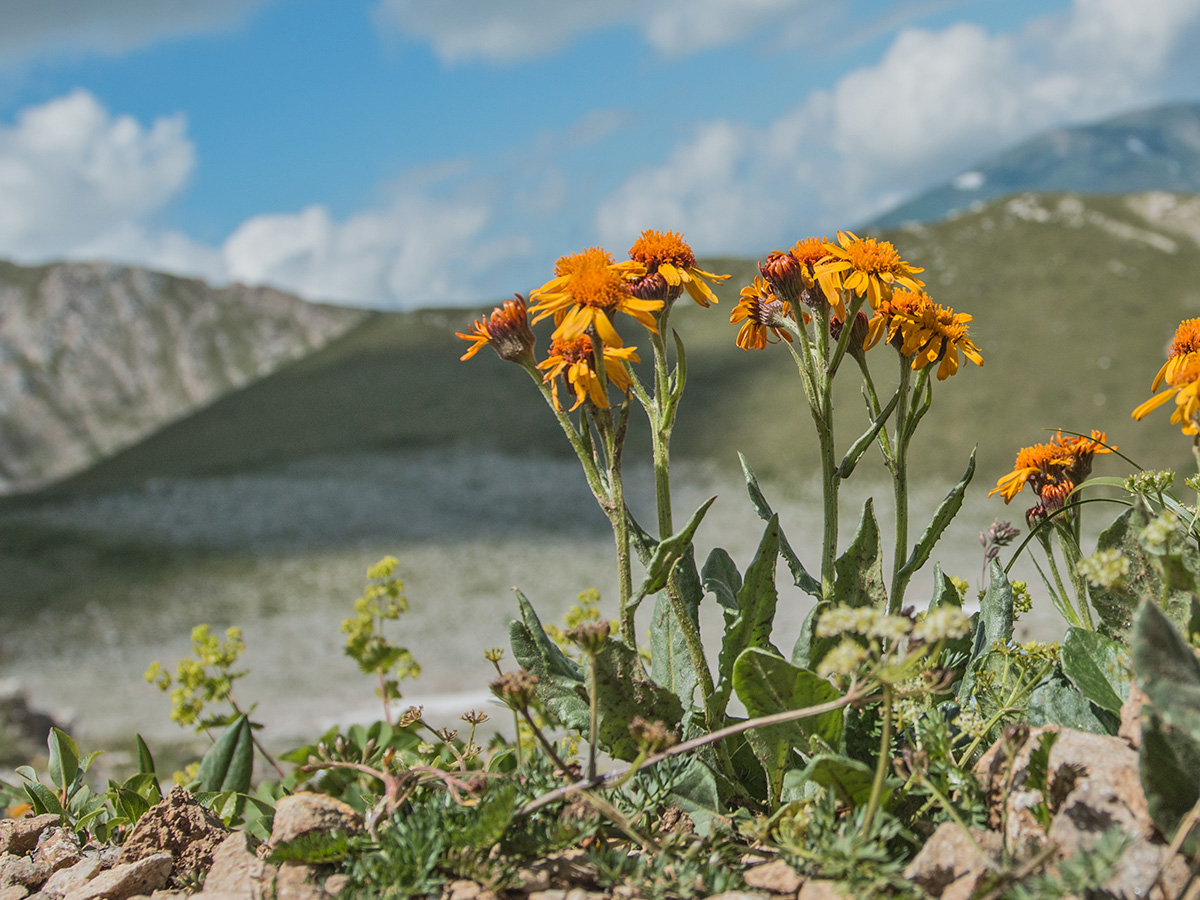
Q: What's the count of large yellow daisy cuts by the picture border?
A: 2